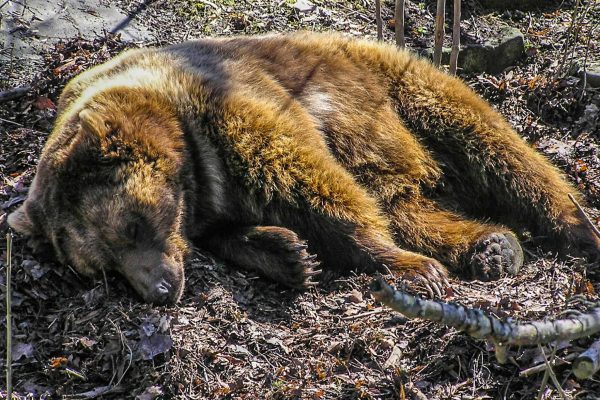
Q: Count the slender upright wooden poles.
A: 4